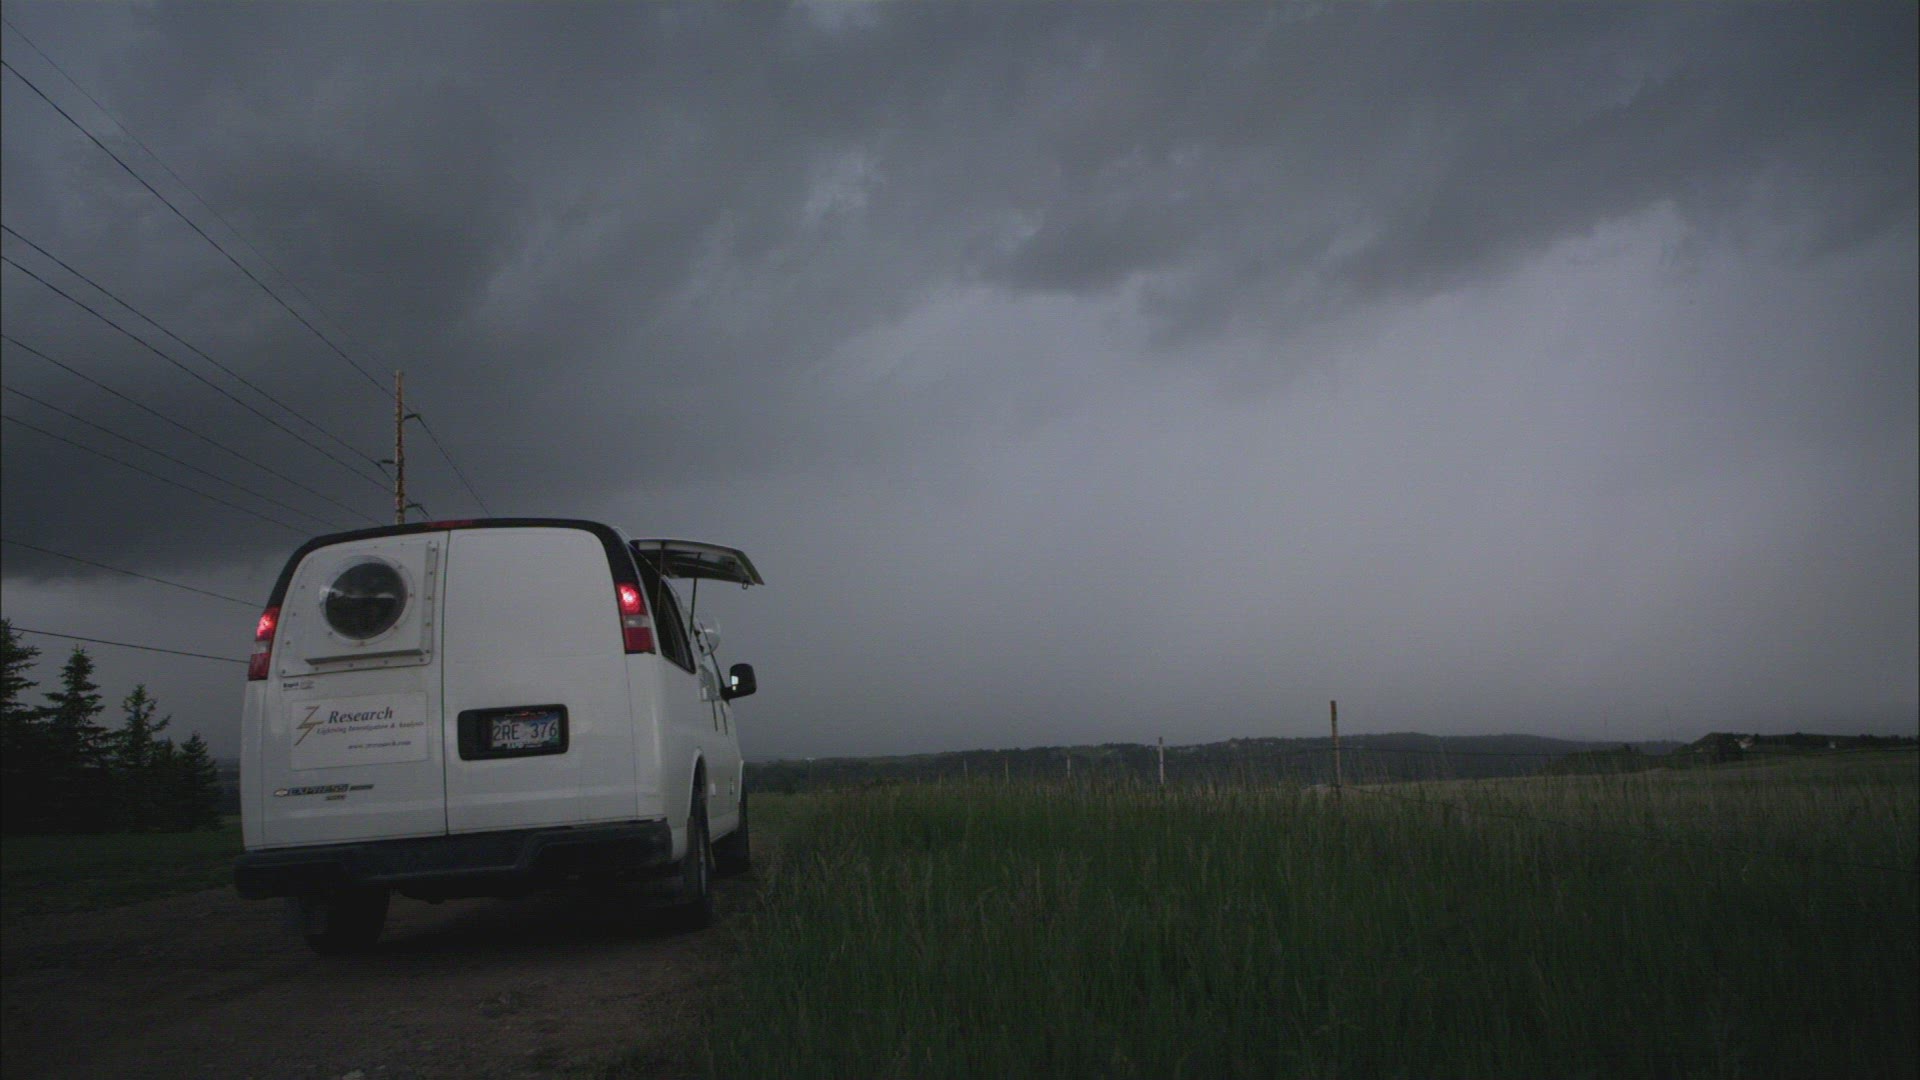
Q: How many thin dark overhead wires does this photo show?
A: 9